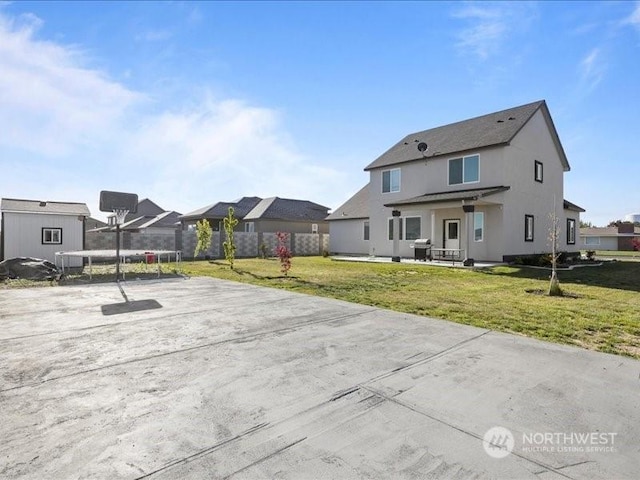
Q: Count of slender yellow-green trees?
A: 2